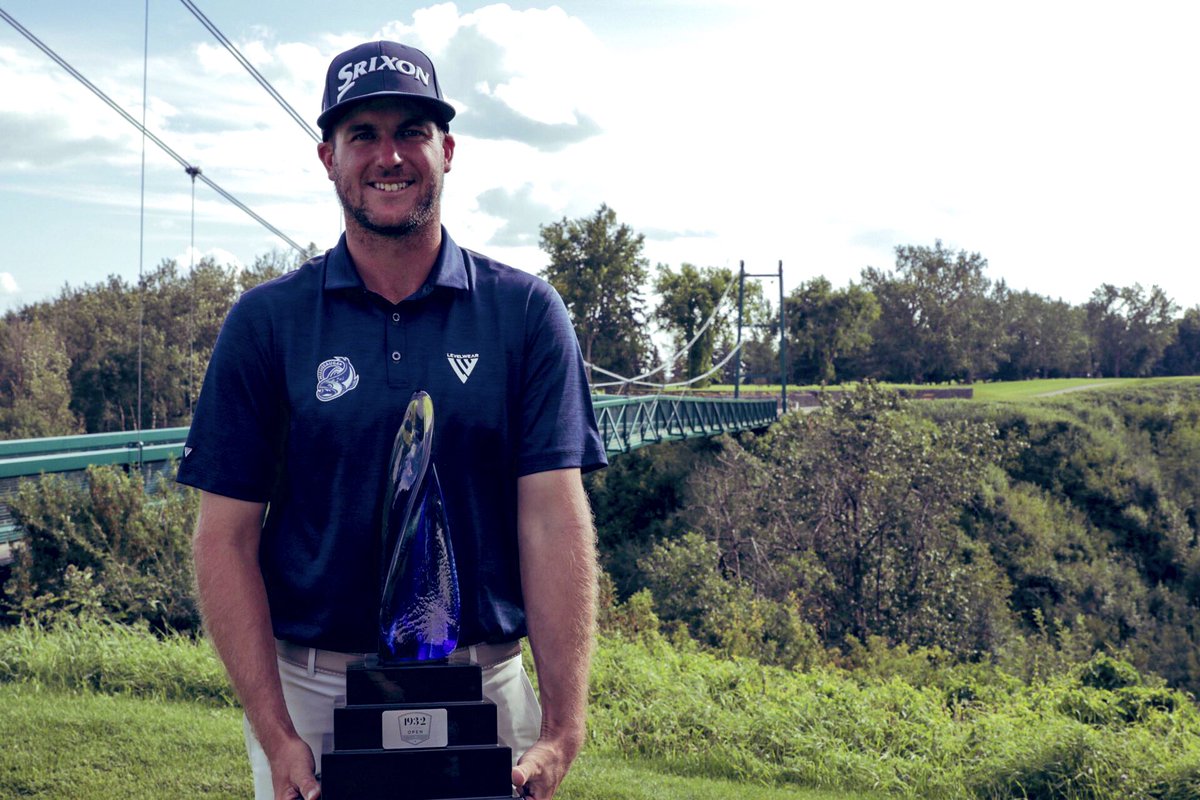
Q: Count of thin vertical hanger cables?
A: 2